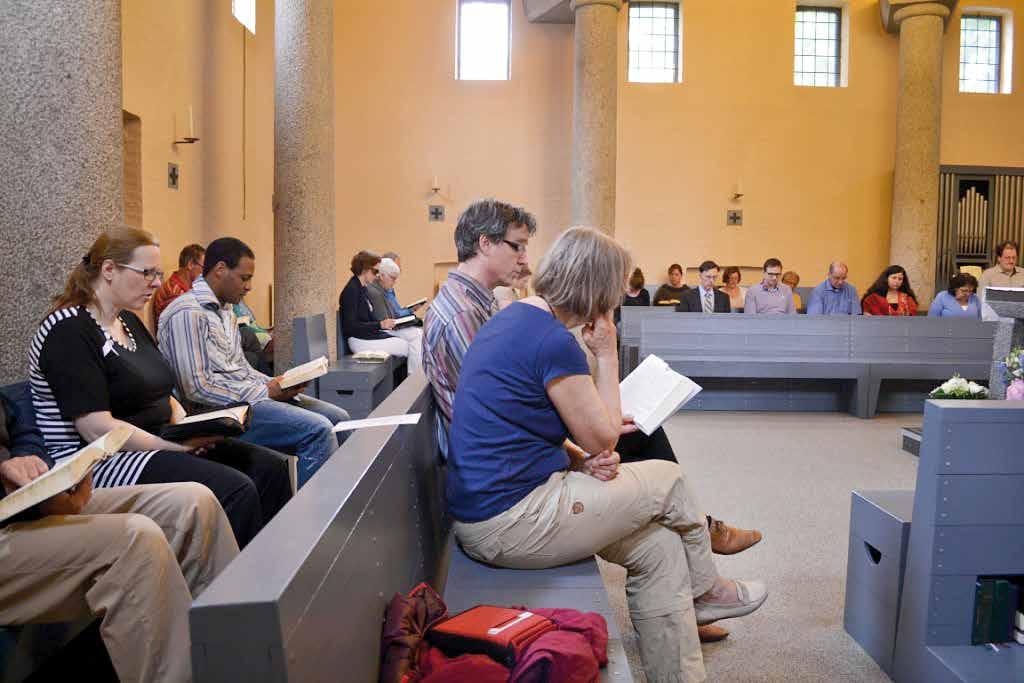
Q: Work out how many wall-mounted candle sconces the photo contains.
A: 3